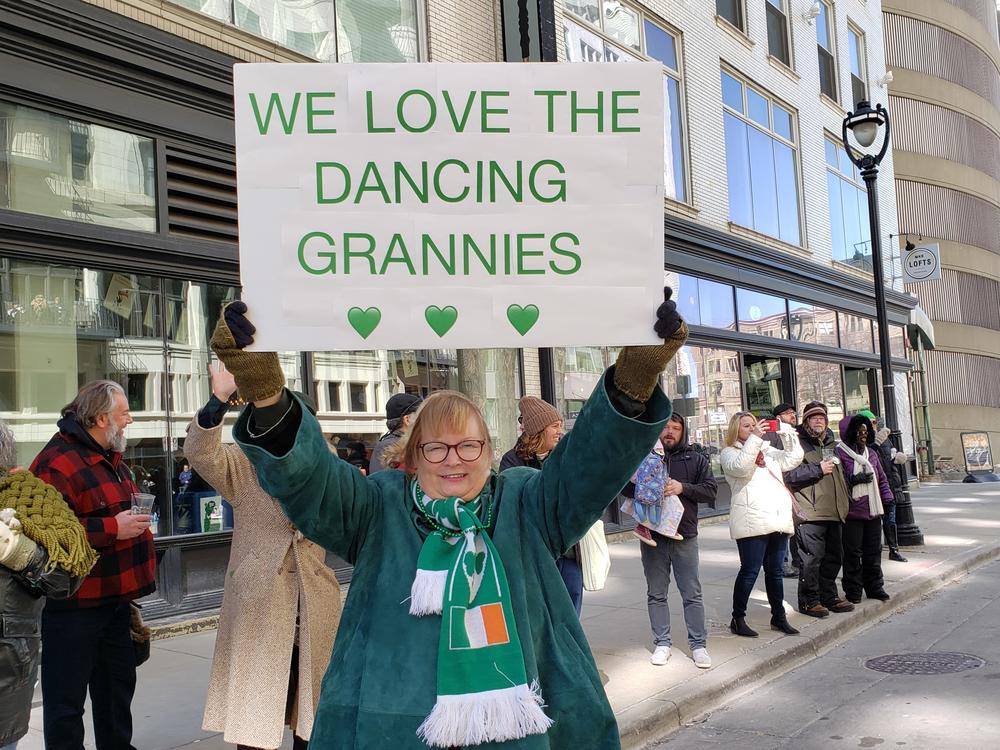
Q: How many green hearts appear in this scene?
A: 3